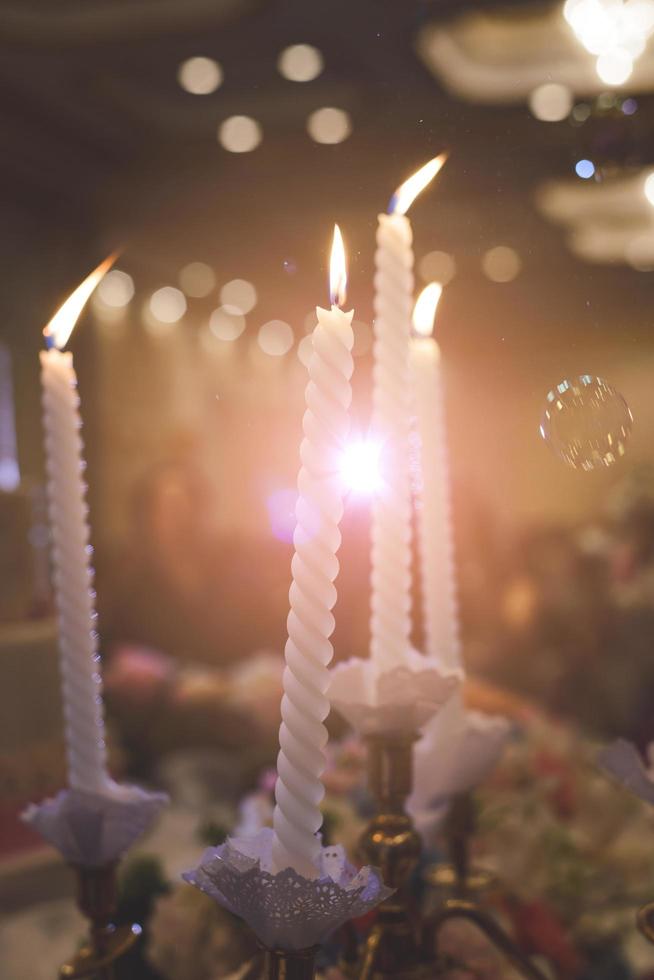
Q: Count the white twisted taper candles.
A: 4